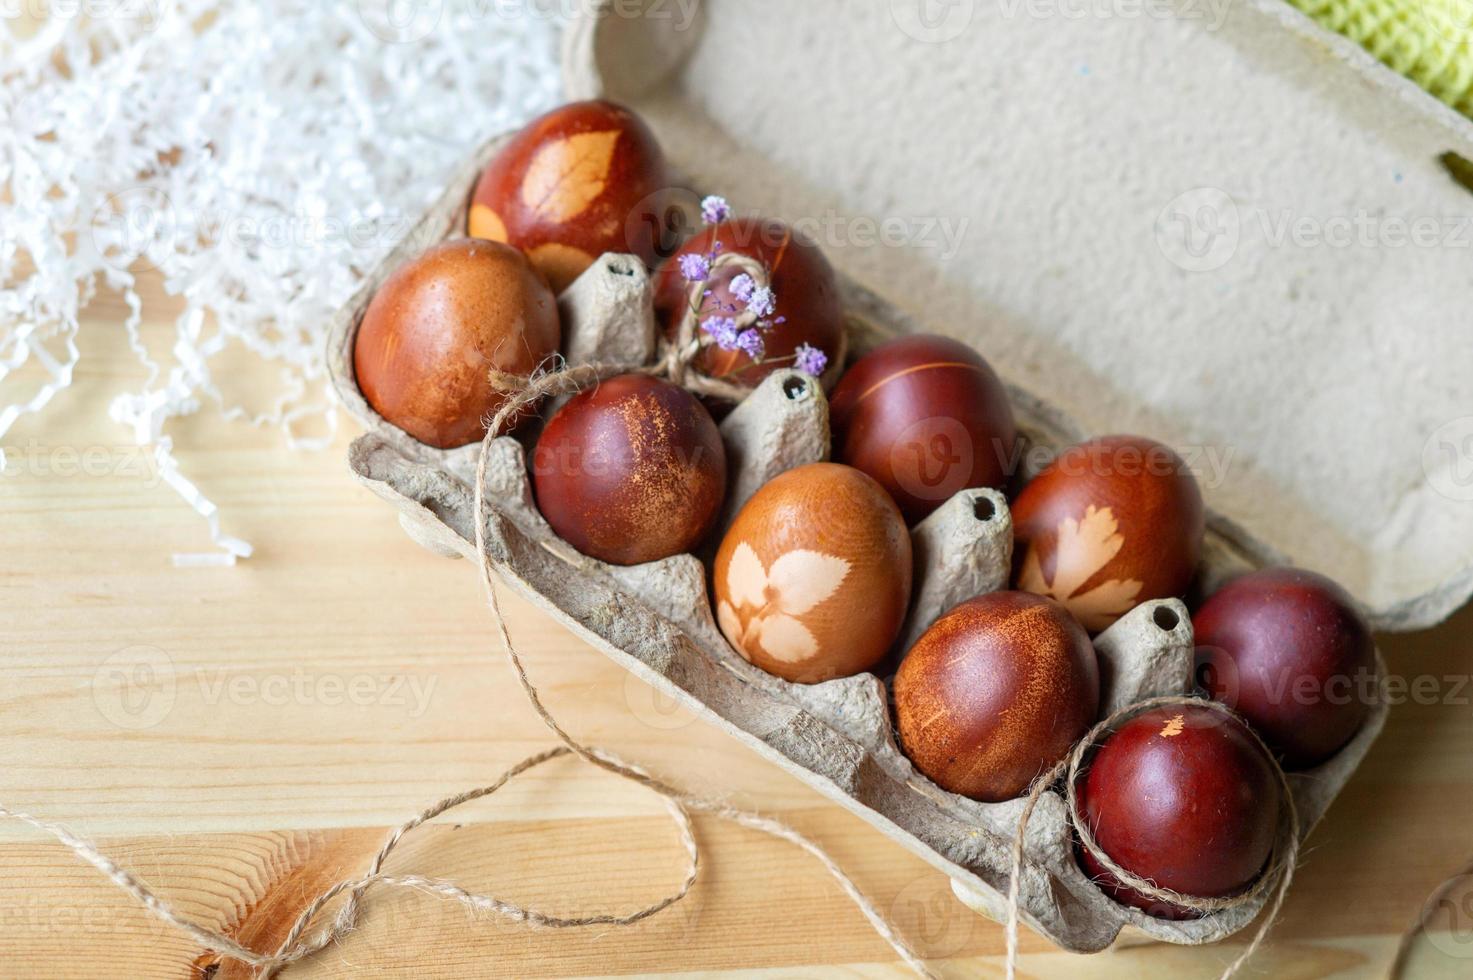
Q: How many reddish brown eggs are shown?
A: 10